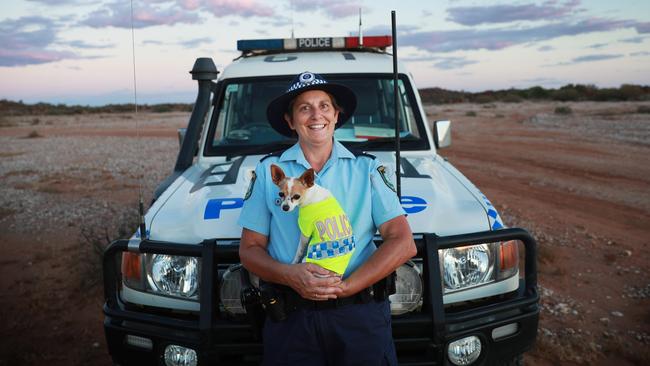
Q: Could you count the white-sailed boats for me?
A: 0